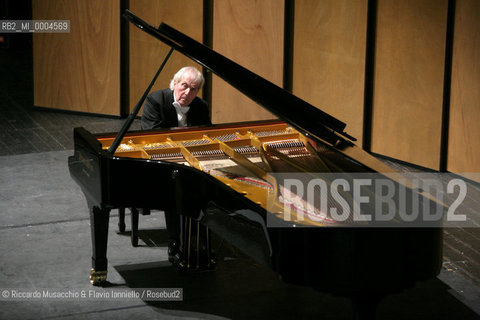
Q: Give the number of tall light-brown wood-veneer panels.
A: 6